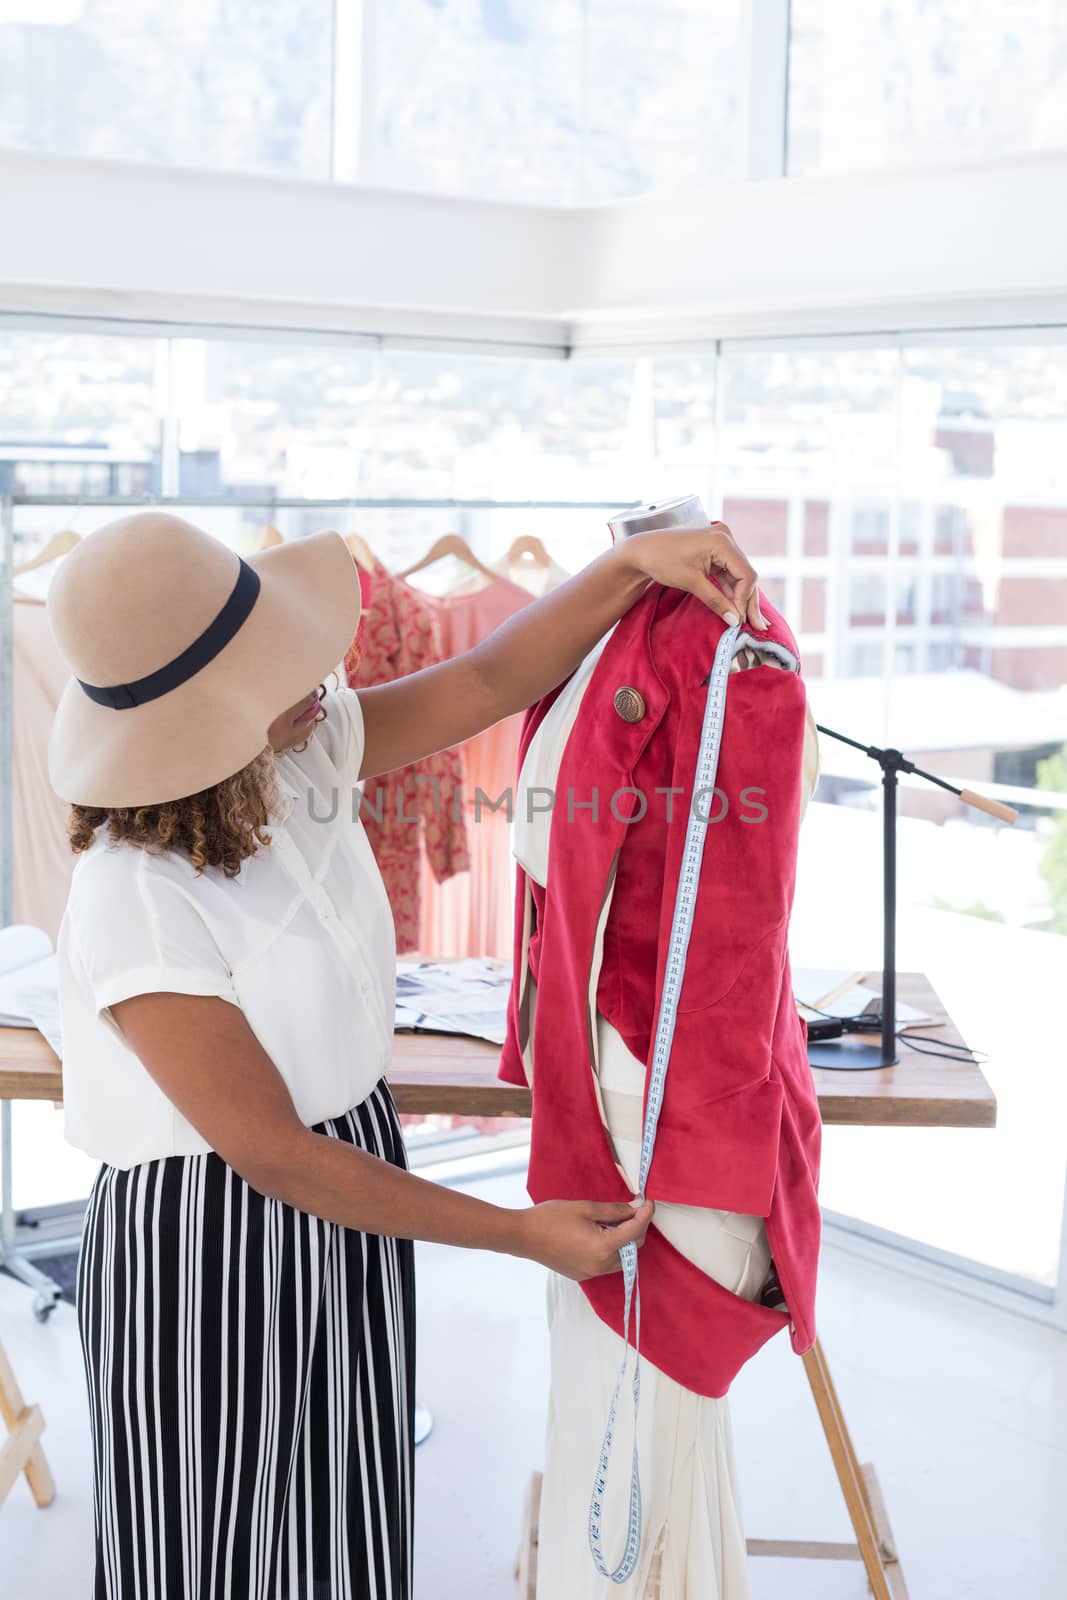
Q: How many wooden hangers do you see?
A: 5